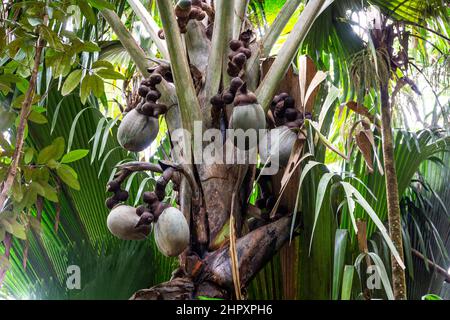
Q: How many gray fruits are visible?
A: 5